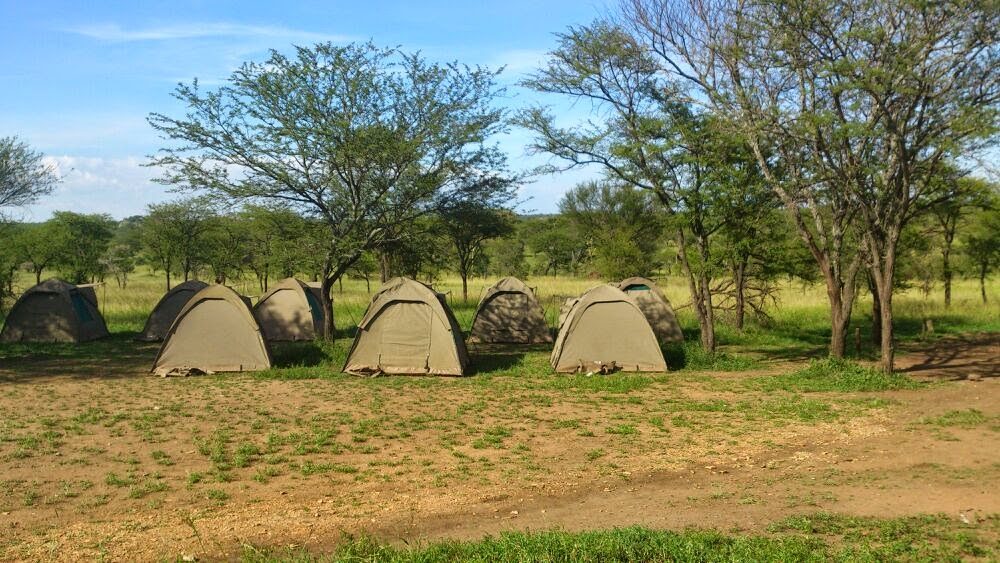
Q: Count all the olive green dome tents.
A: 8